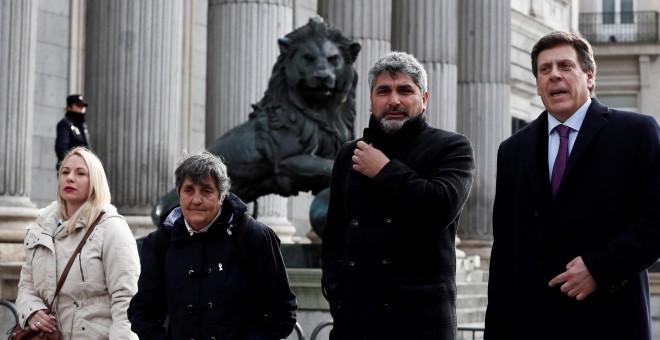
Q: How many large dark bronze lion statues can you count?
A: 1